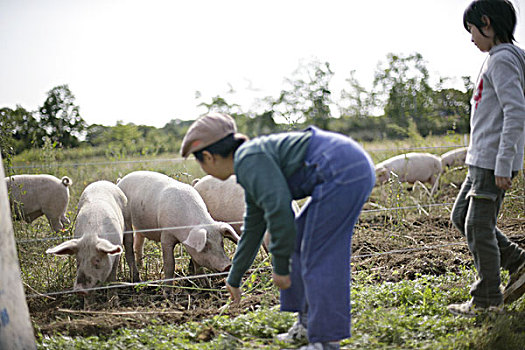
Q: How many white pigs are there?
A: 6